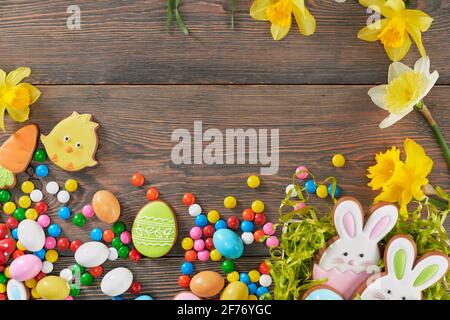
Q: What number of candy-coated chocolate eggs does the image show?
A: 11